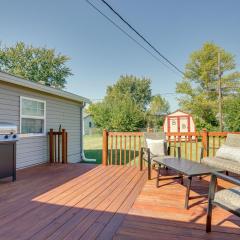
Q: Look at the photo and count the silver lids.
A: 1